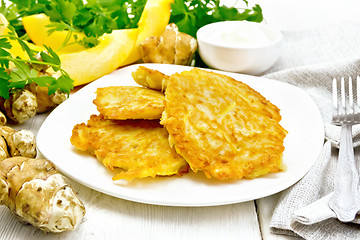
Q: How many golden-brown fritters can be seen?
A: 4